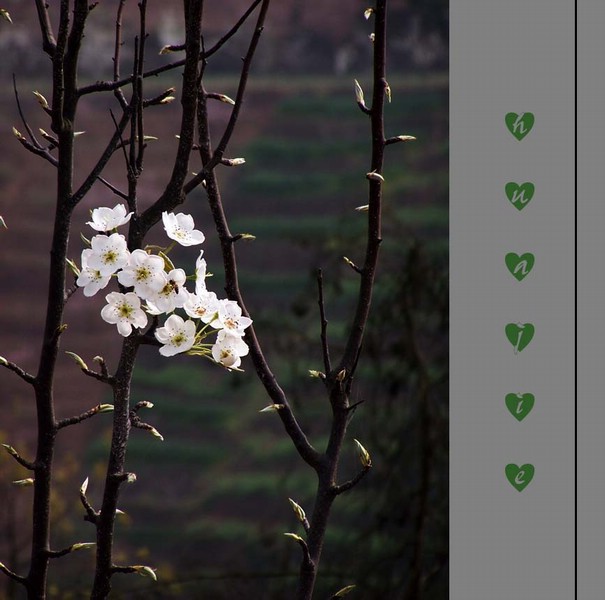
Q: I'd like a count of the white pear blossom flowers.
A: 12